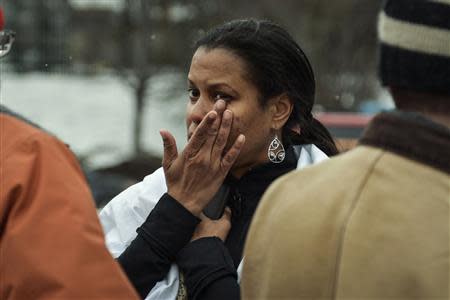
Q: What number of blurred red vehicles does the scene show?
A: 1